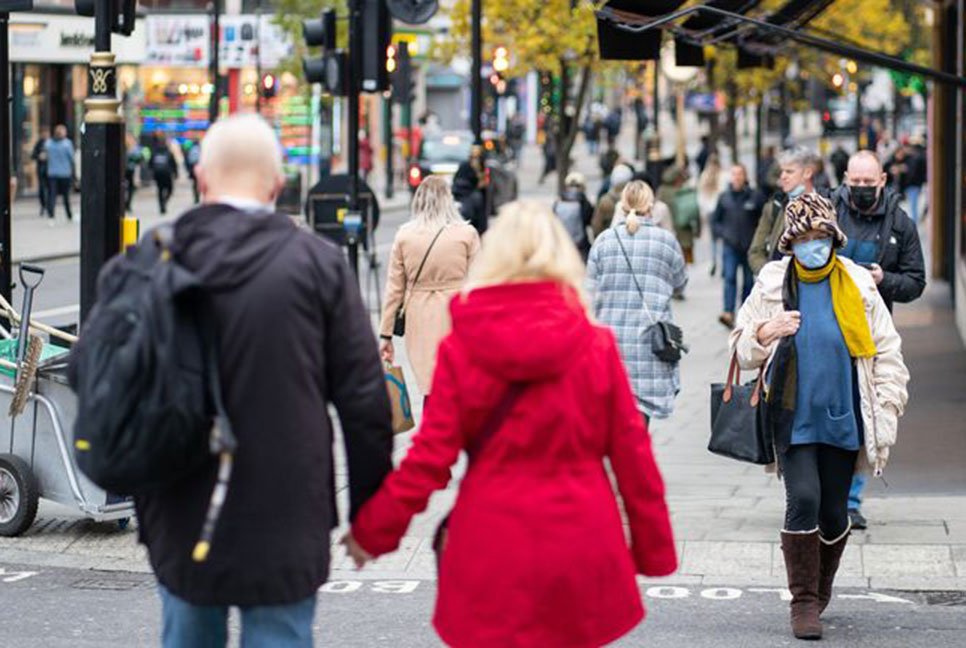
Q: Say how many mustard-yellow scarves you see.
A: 1